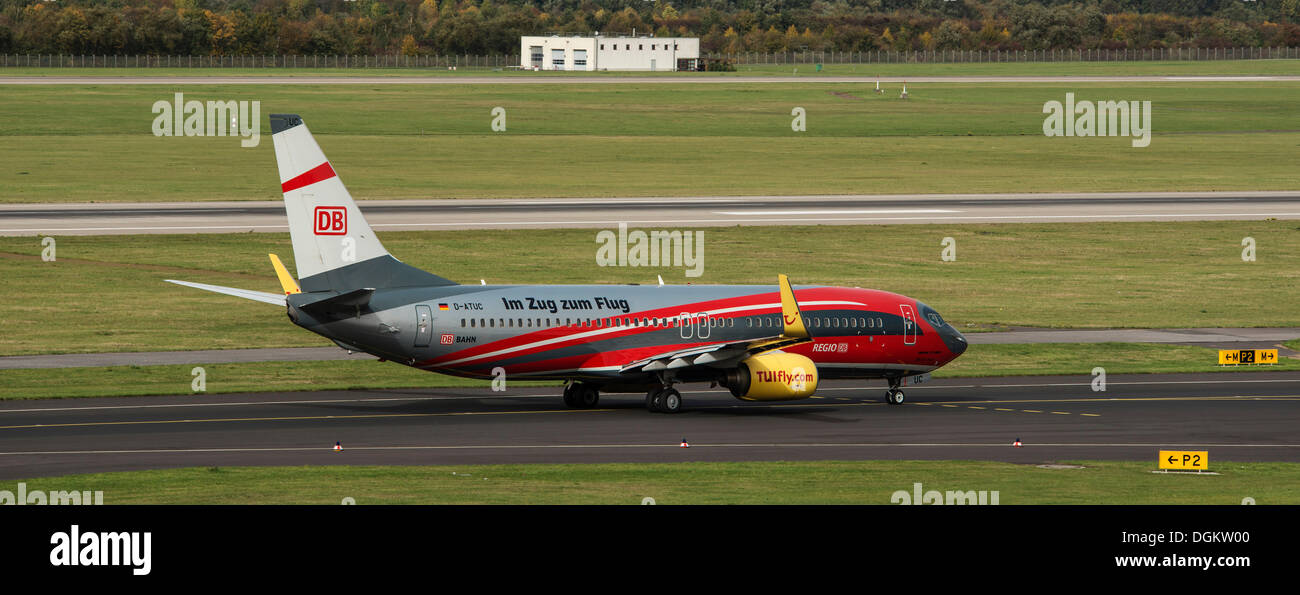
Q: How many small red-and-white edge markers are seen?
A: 3